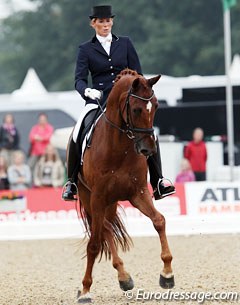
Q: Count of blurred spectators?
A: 7